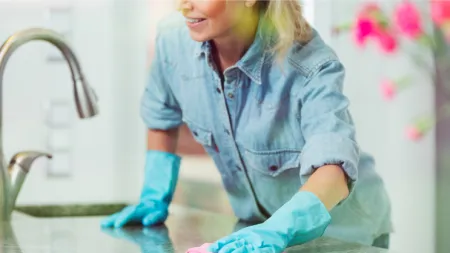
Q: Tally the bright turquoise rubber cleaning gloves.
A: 2